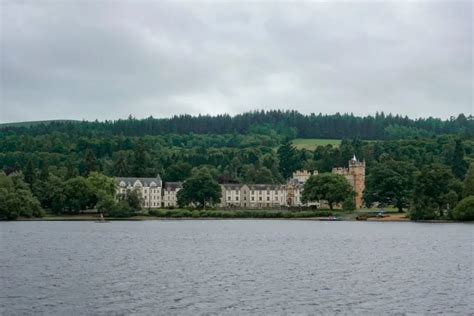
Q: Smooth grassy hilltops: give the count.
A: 1